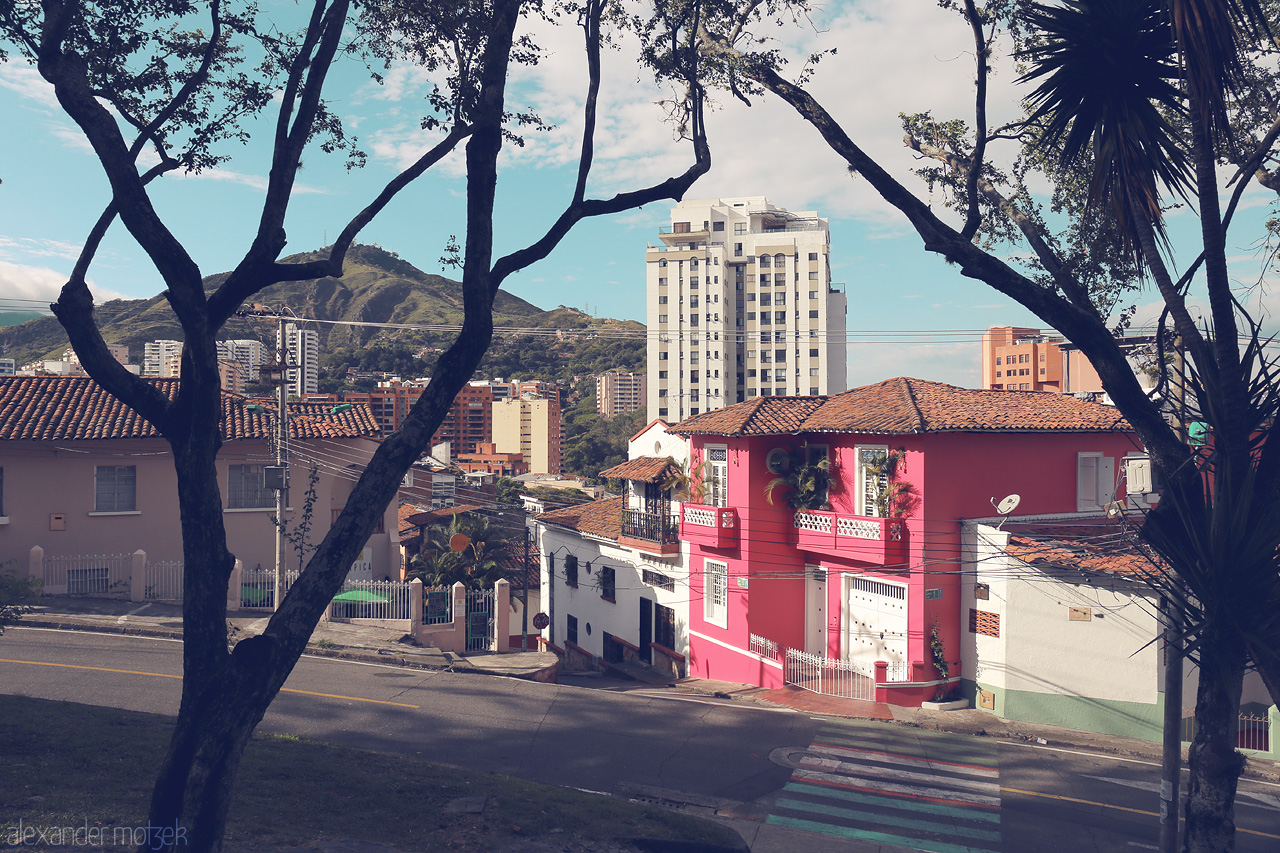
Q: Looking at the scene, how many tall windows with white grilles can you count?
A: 3